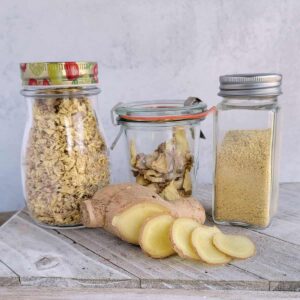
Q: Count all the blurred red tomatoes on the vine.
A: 0